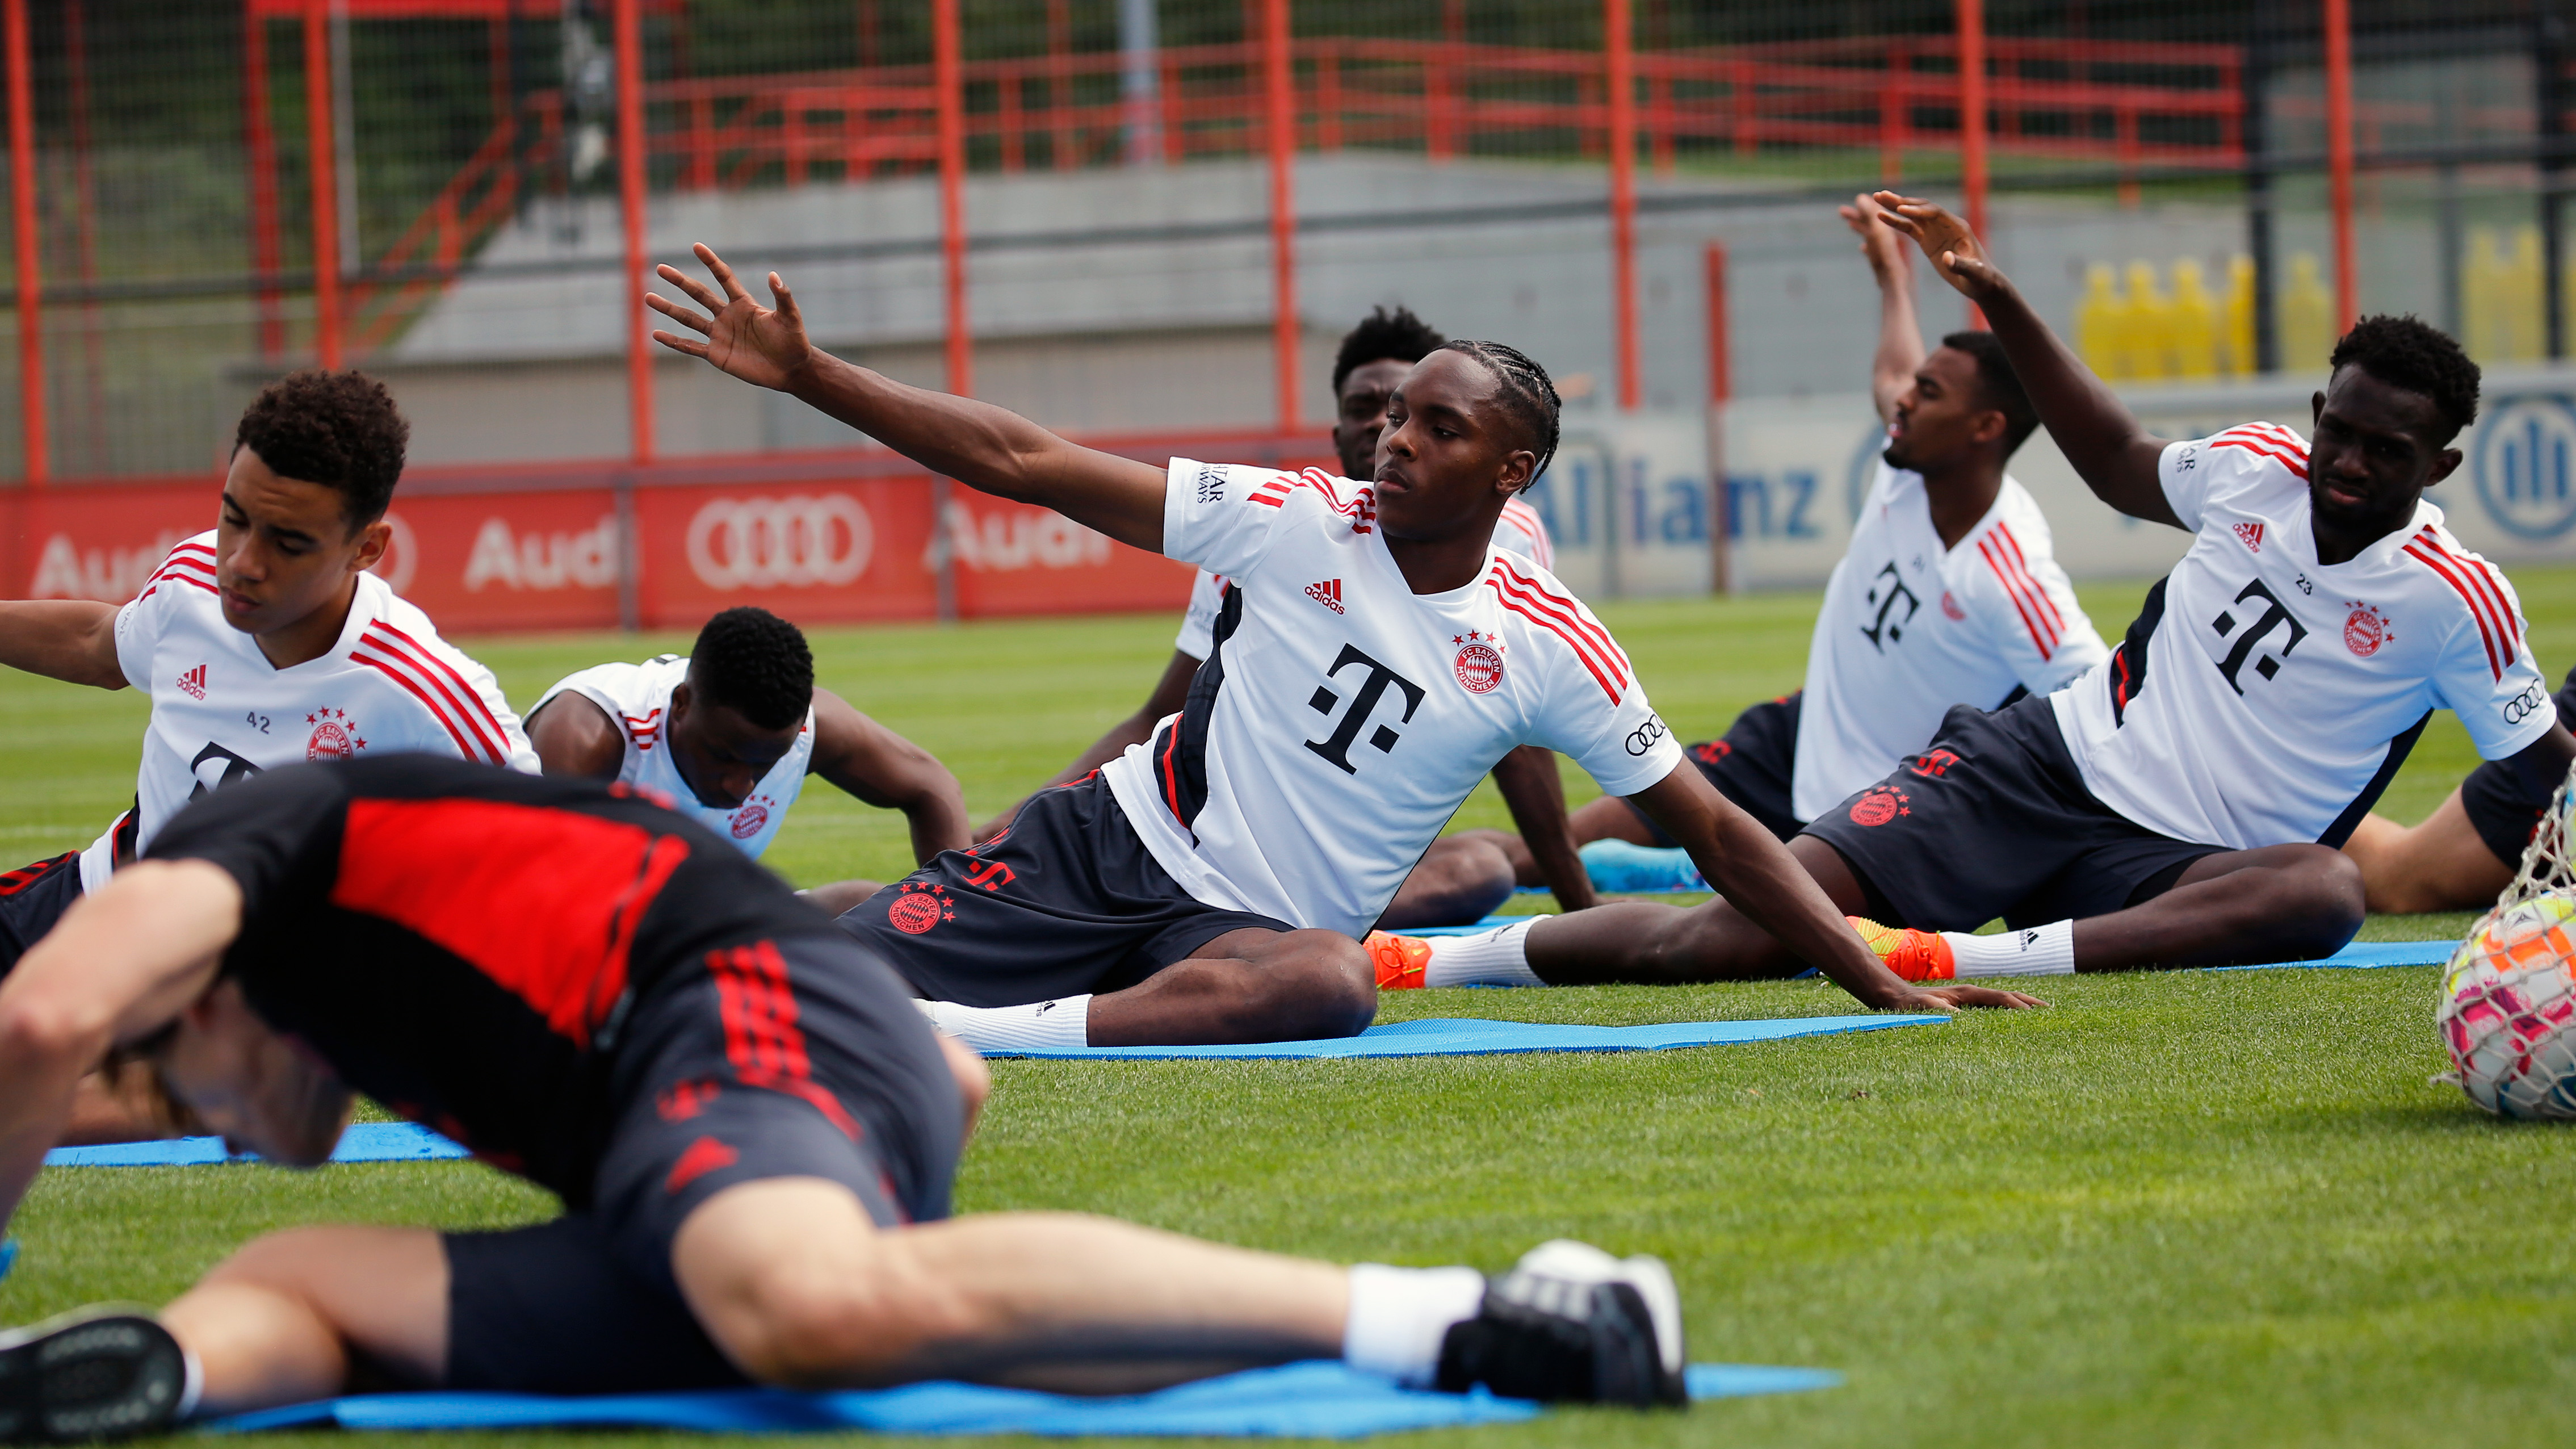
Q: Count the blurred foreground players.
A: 1